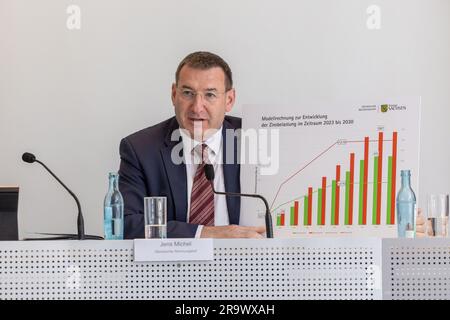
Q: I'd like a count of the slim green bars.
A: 9